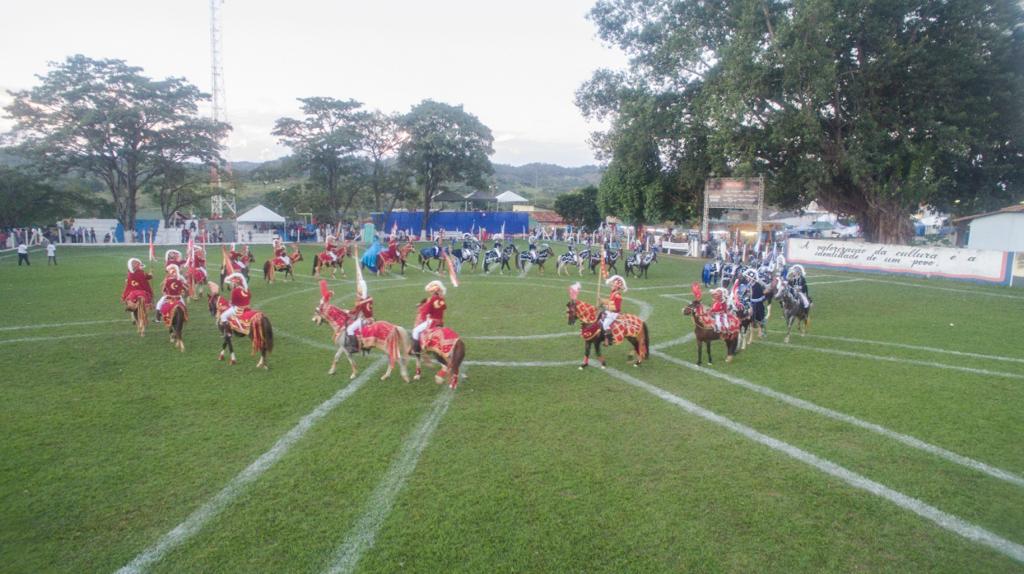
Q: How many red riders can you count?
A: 13